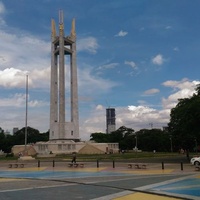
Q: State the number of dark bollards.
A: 6